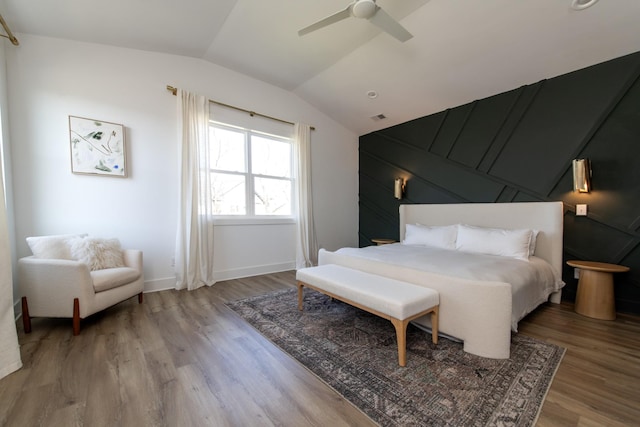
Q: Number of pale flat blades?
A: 2